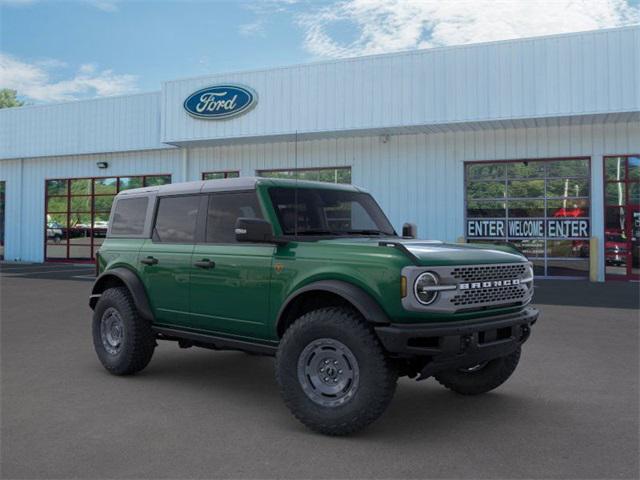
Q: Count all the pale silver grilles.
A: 1